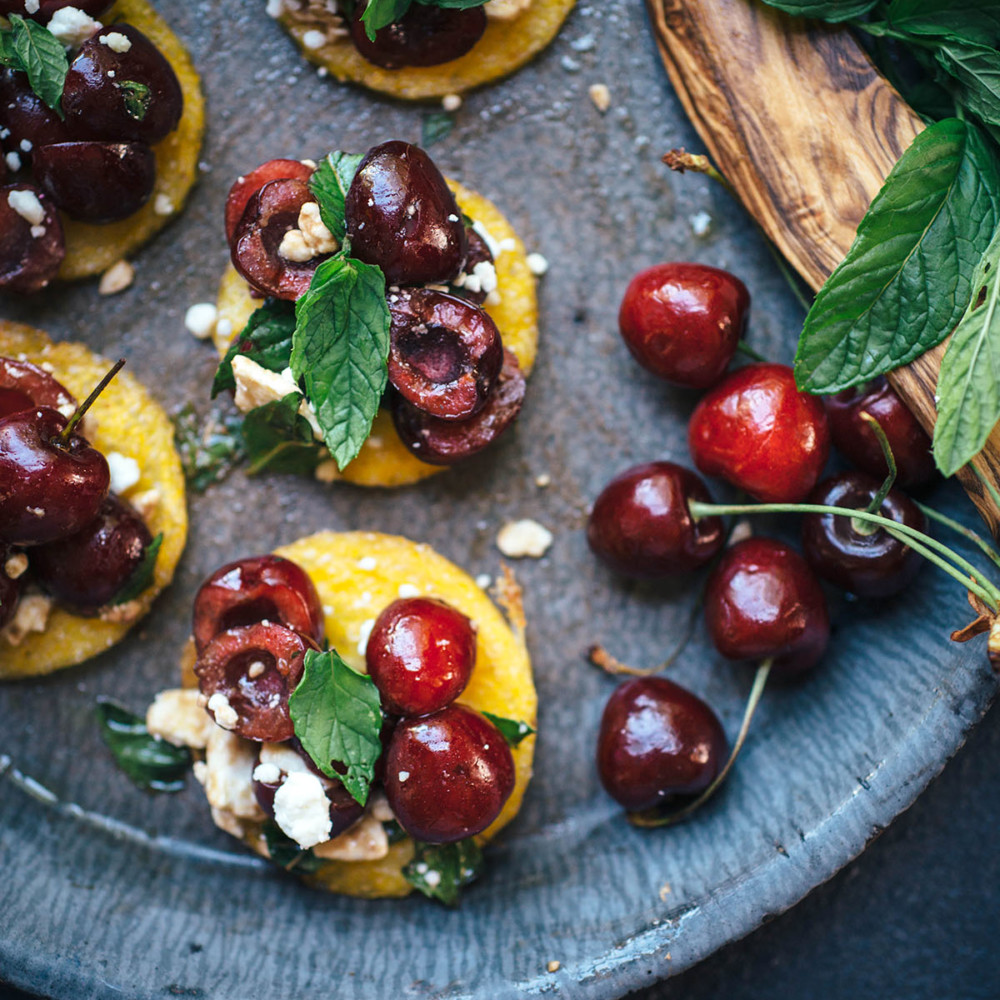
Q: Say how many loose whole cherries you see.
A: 7